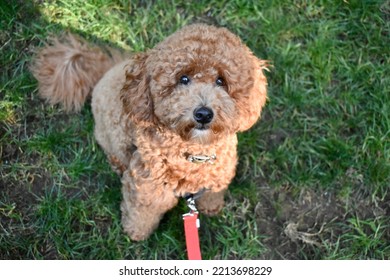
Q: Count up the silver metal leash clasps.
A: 1